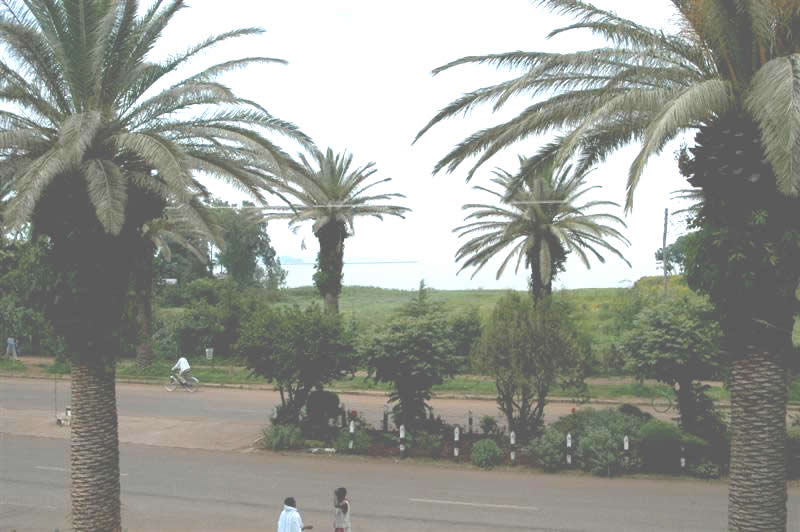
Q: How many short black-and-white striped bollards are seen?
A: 7